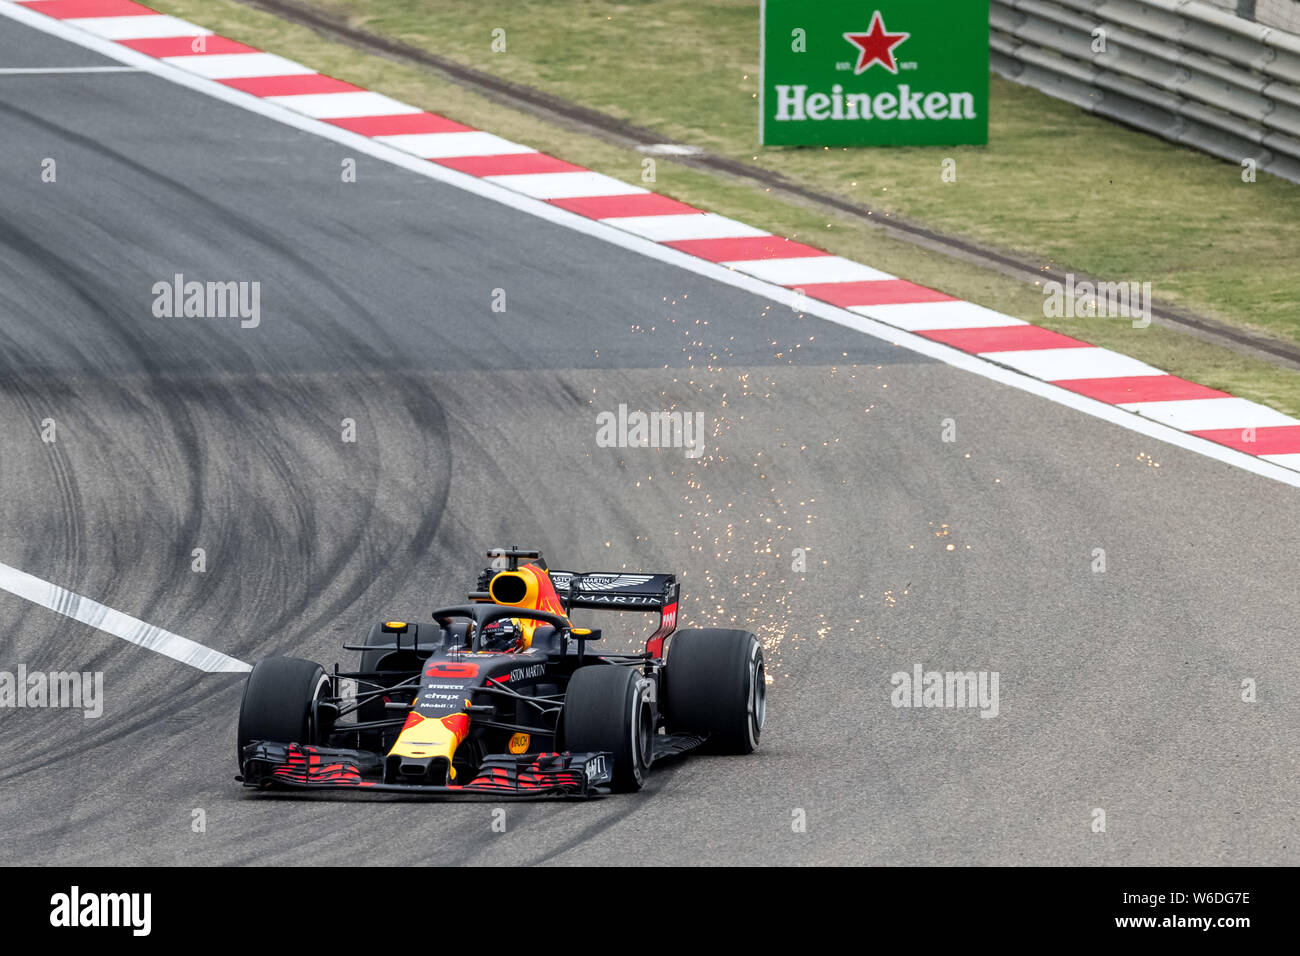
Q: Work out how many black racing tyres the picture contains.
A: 4